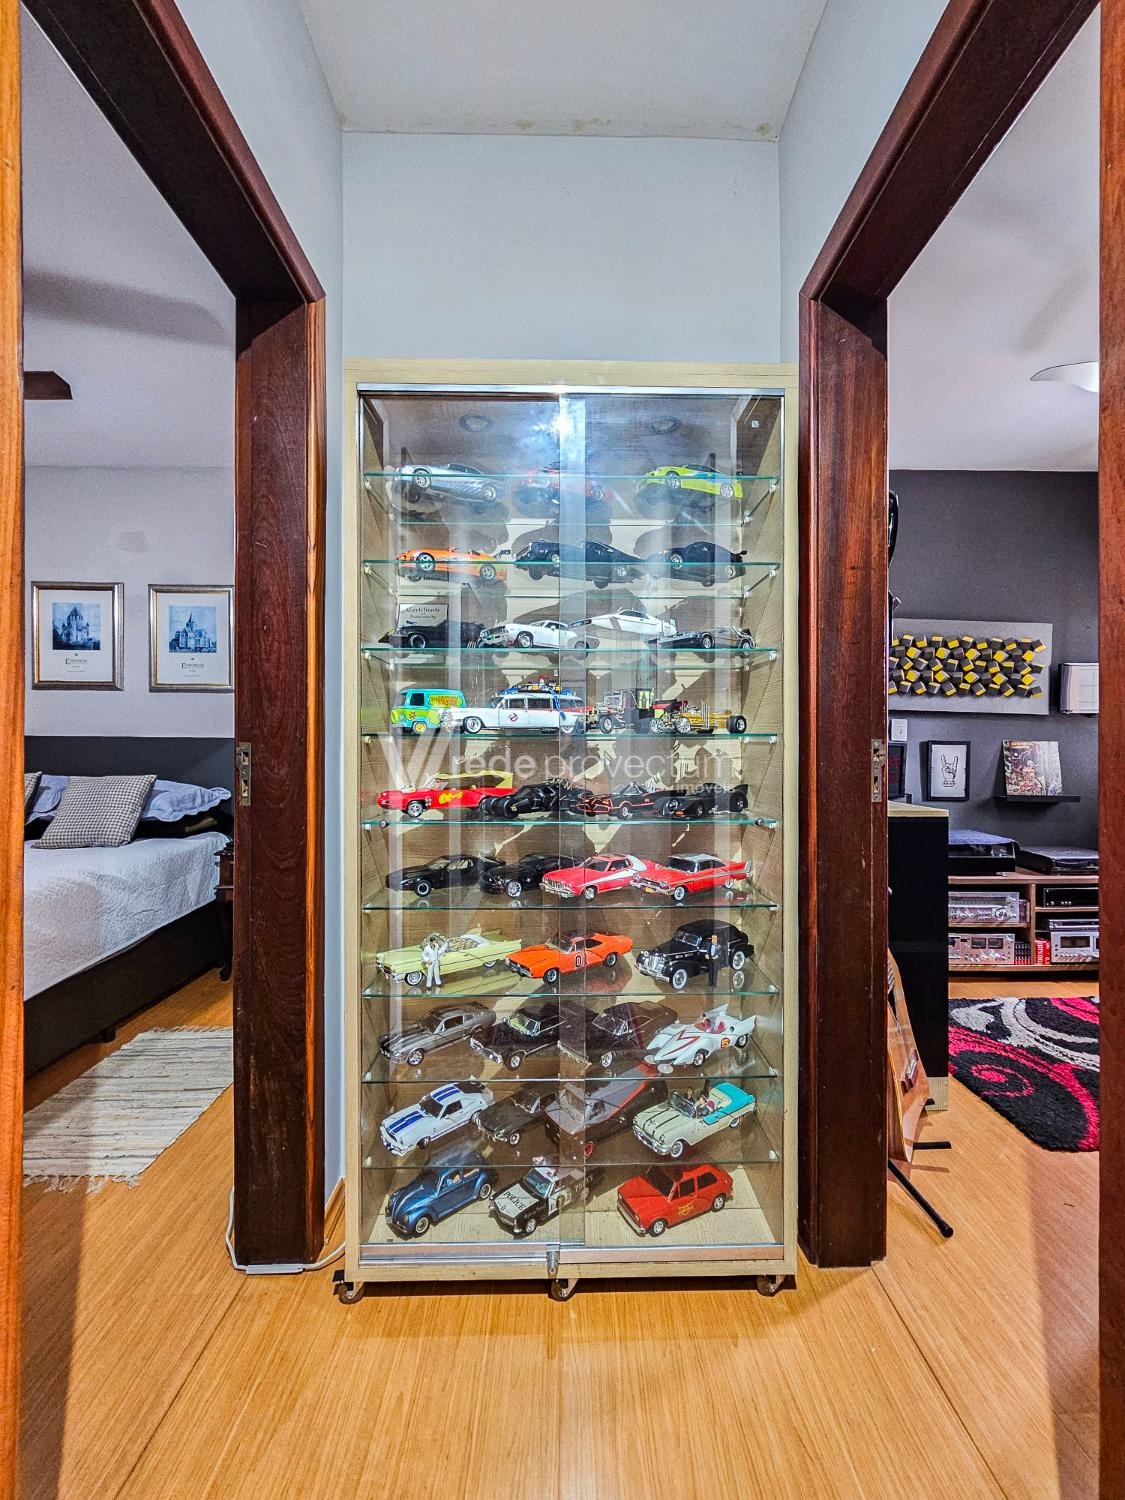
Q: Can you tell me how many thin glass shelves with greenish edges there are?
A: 9